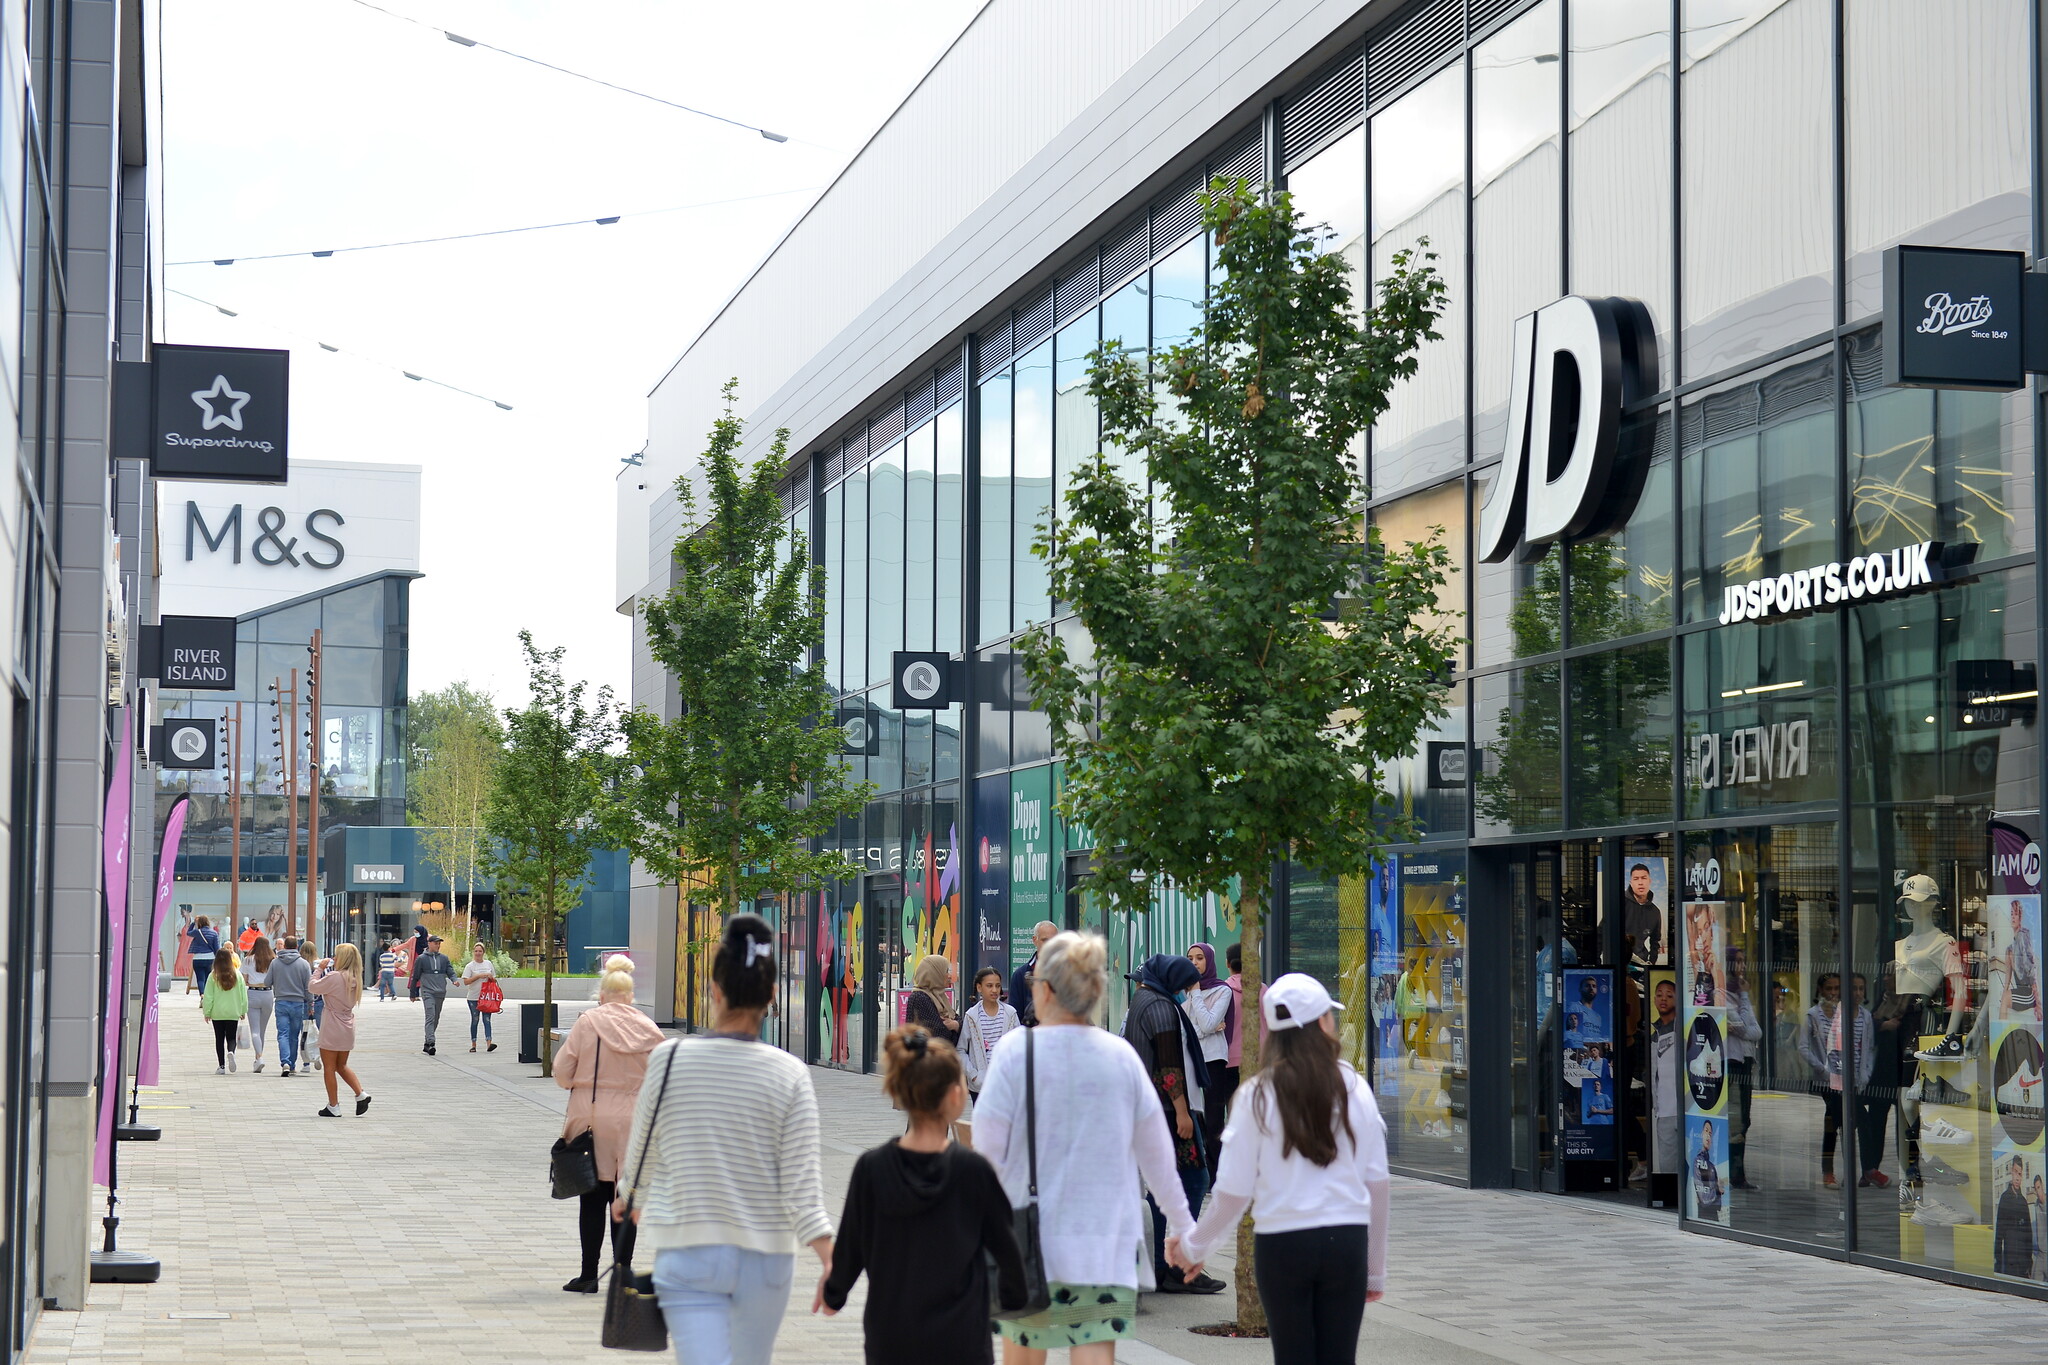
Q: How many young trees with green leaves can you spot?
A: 3